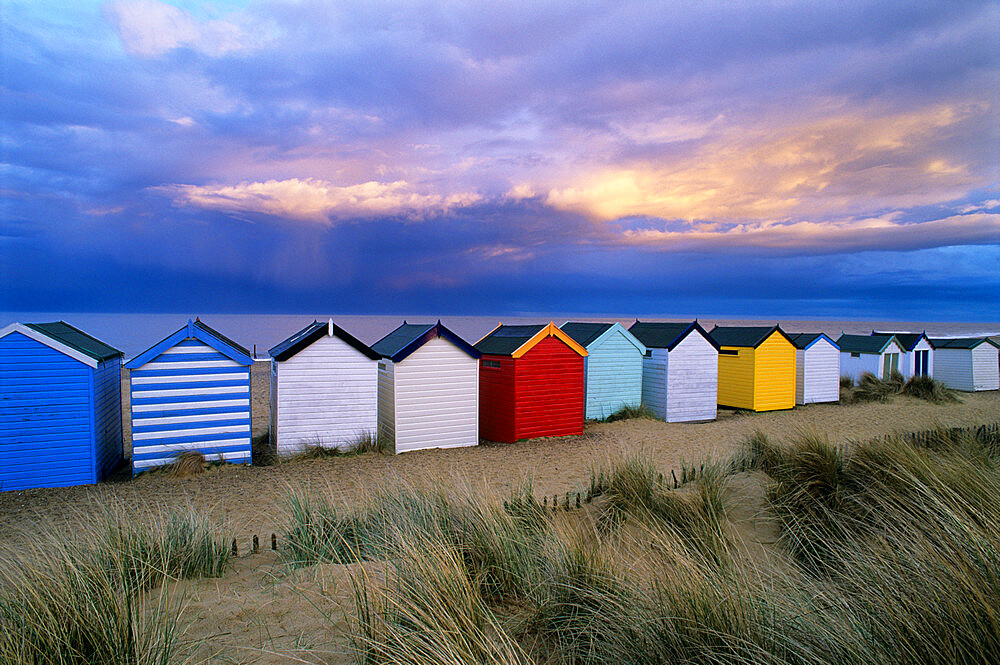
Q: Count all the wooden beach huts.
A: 12